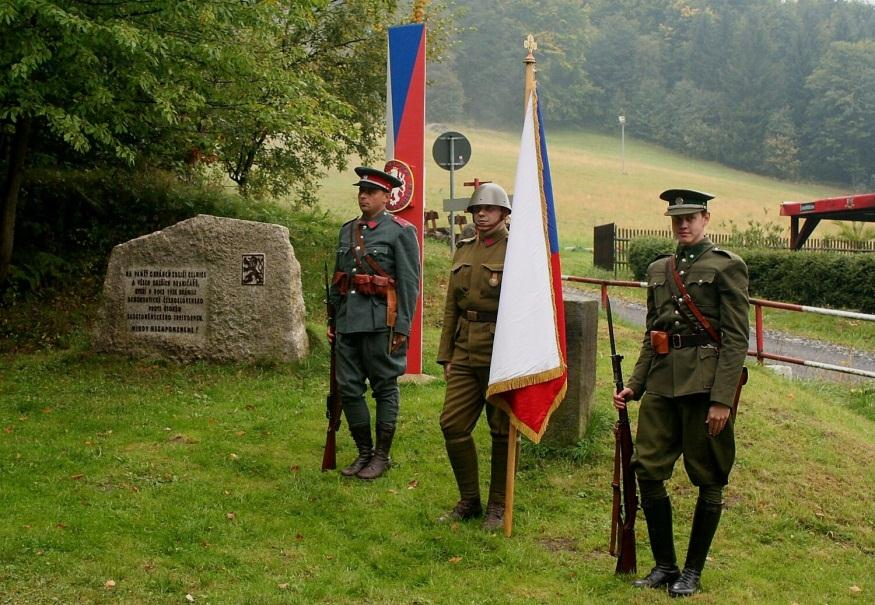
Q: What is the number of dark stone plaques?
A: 1